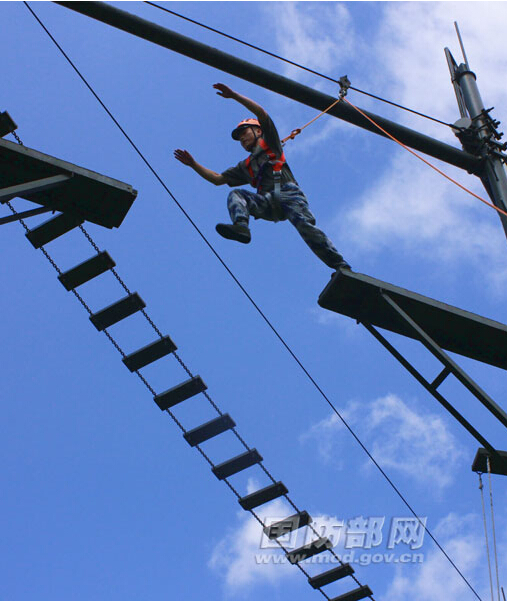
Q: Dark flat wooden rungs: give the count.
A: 13